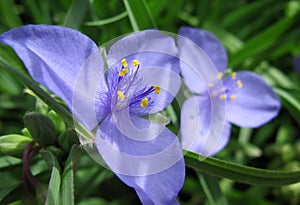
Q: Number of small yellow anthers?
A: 12